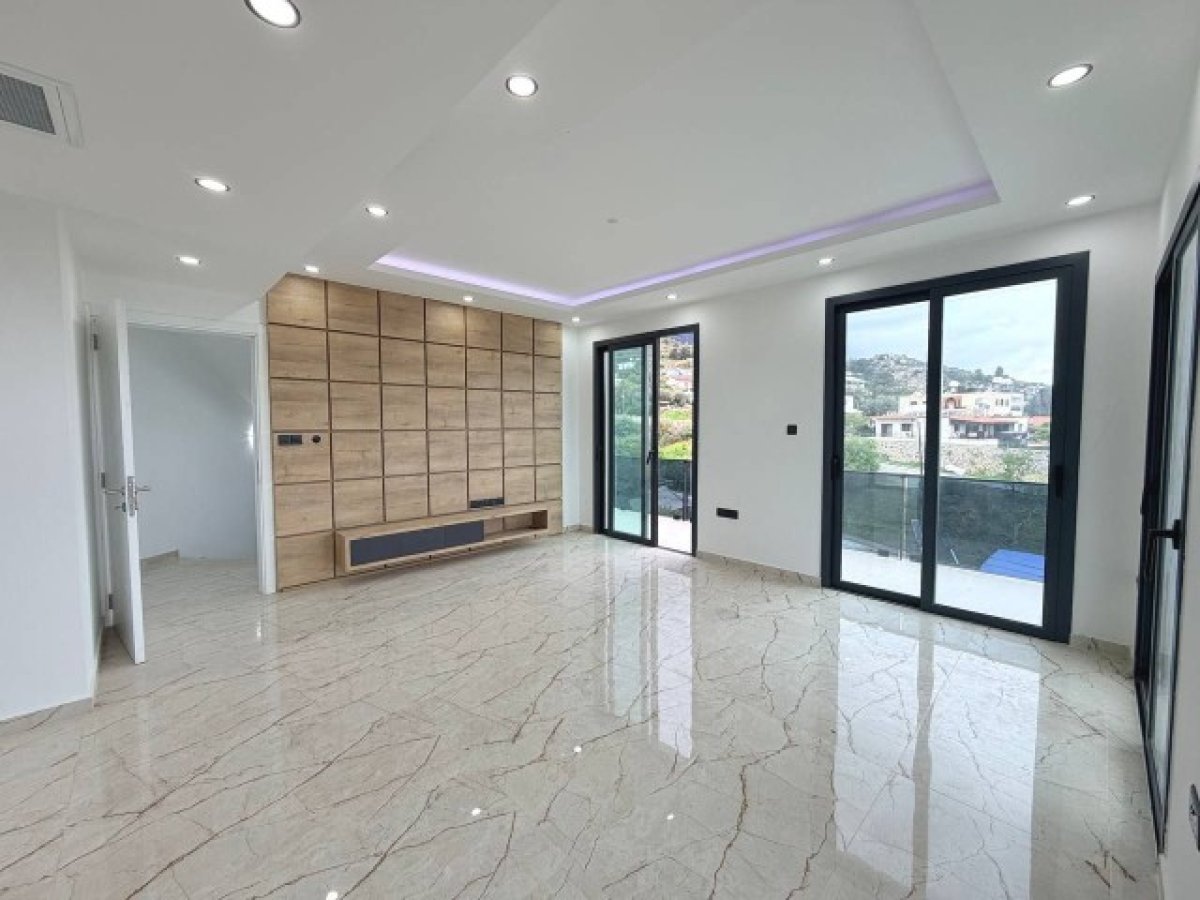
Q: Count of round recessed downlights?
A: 12